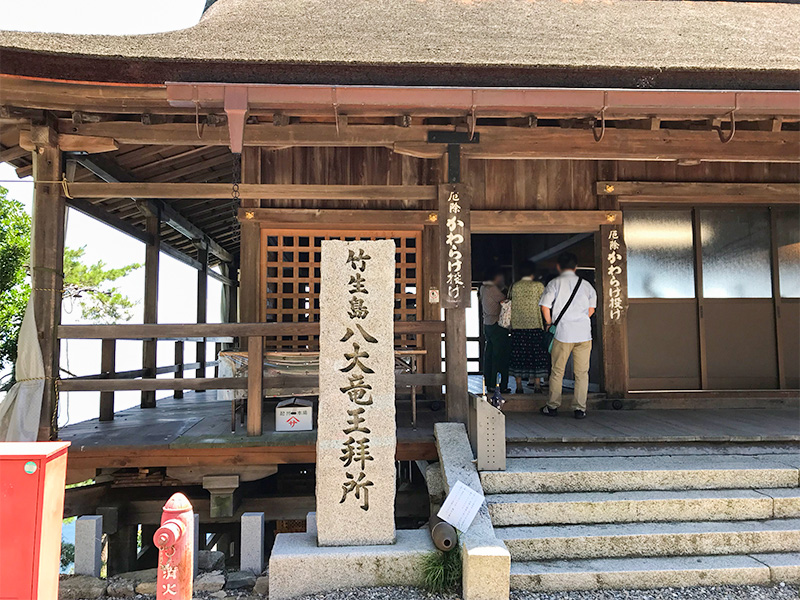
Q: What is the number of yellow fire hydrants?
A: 0